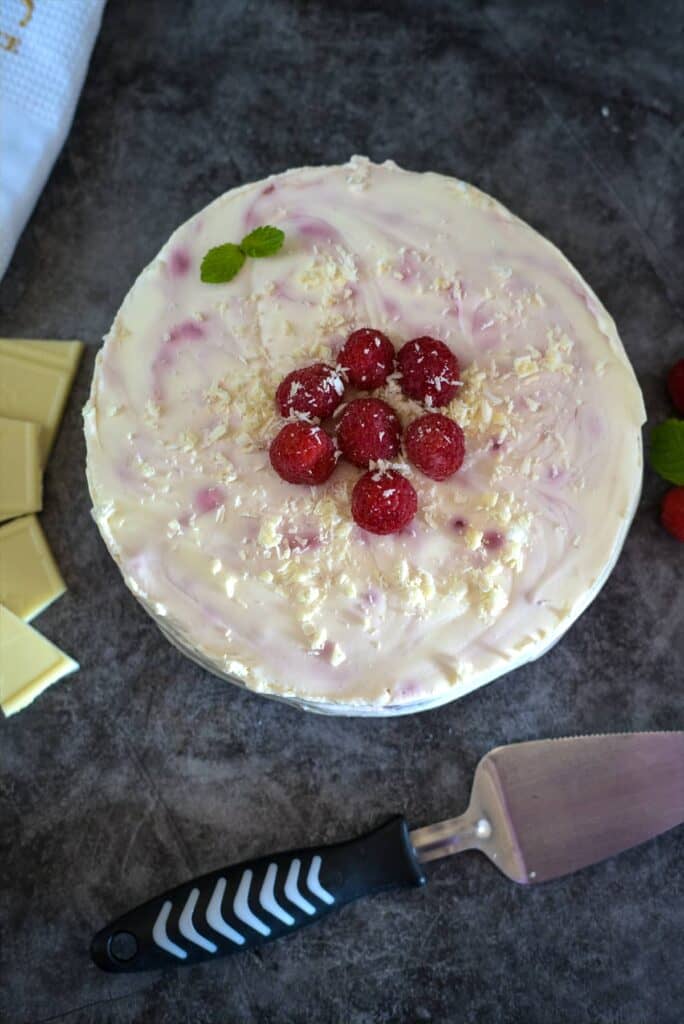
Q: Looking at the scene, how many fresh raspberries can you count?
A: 9